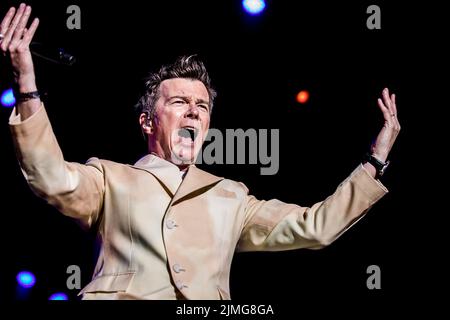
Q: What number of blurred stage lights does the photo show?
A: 5